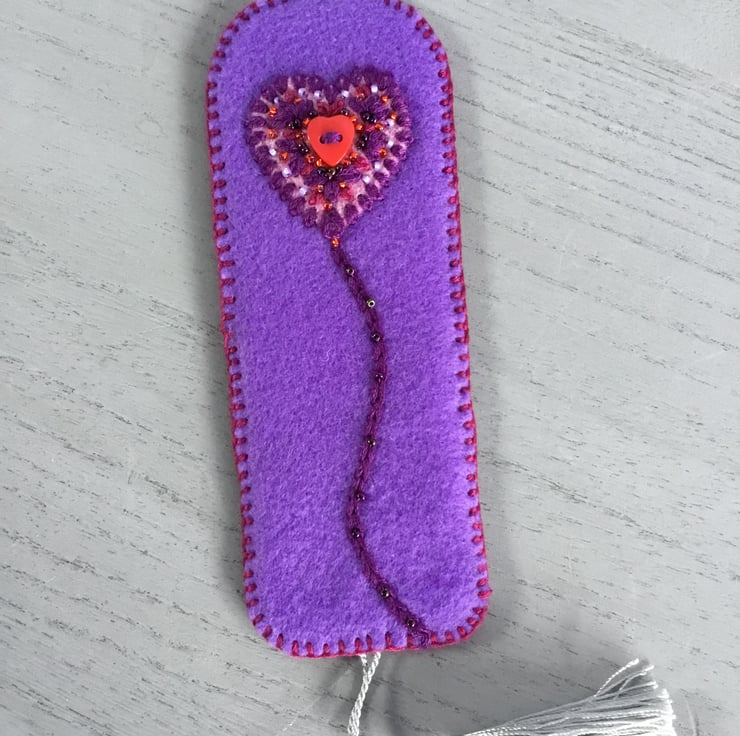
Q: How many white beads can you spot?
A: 12